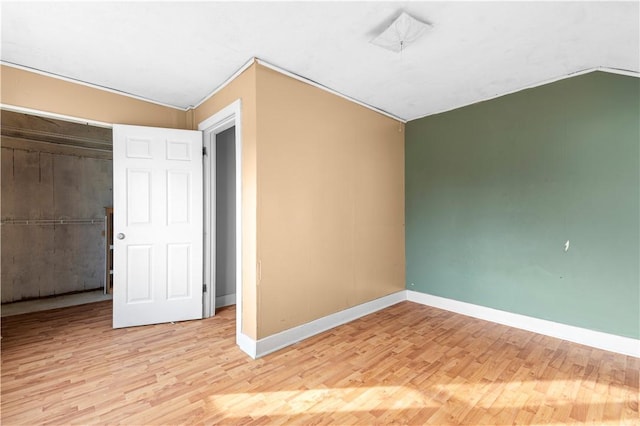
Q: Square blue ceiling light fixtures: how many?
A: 0